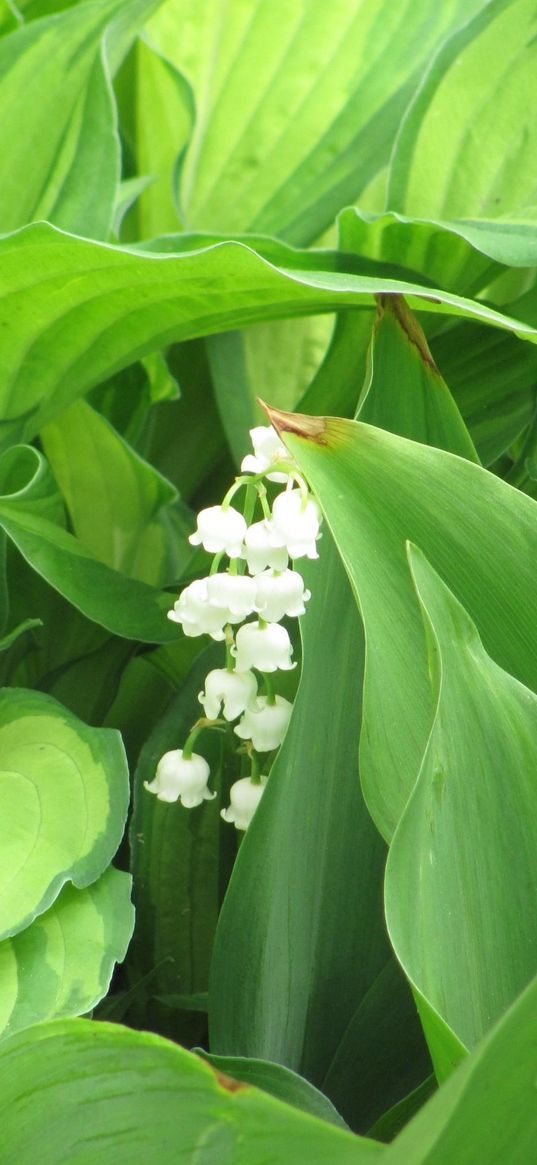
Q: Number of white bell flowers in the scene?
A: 12